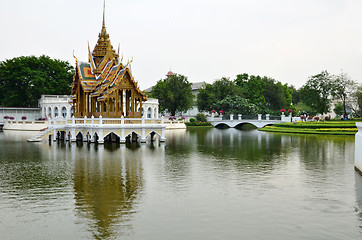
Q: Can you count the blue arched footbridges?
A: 0